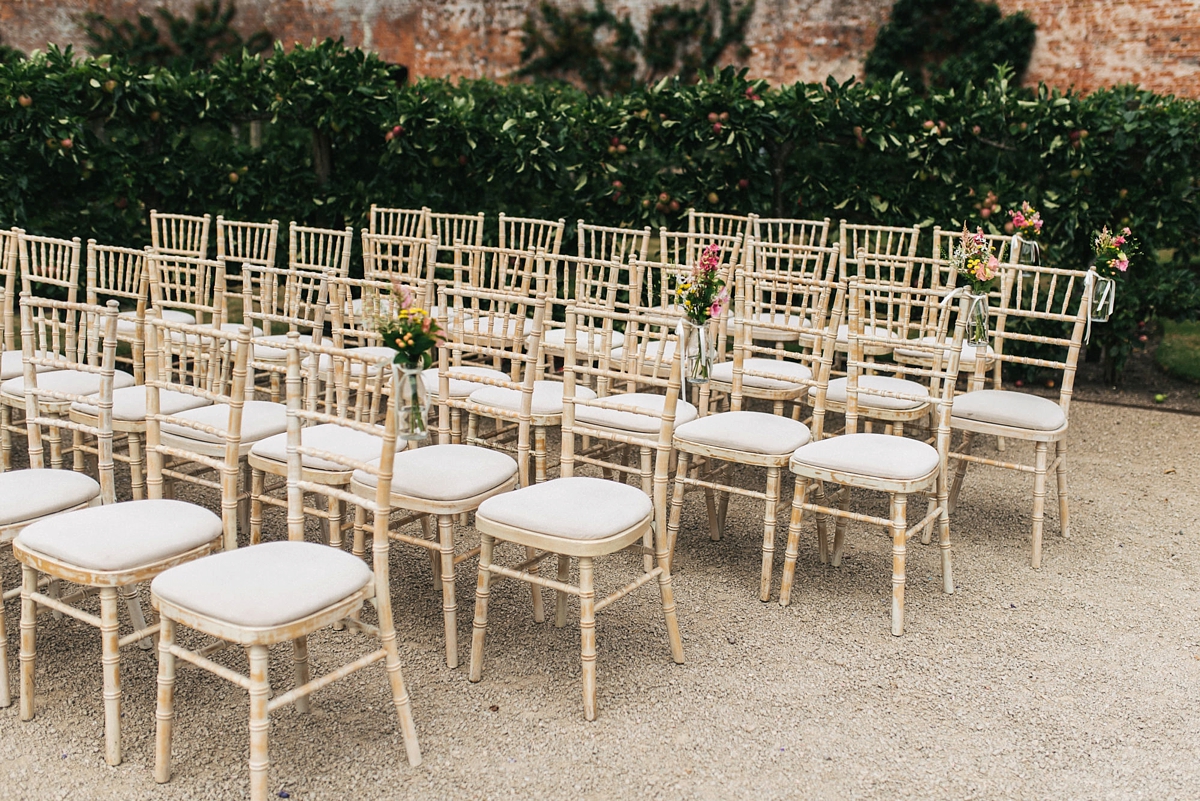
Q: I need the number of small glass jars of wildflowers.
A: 5